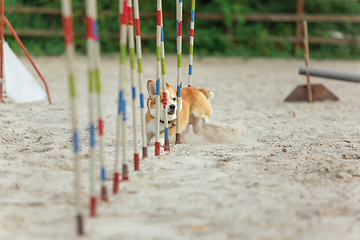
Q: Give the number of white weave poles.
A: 12